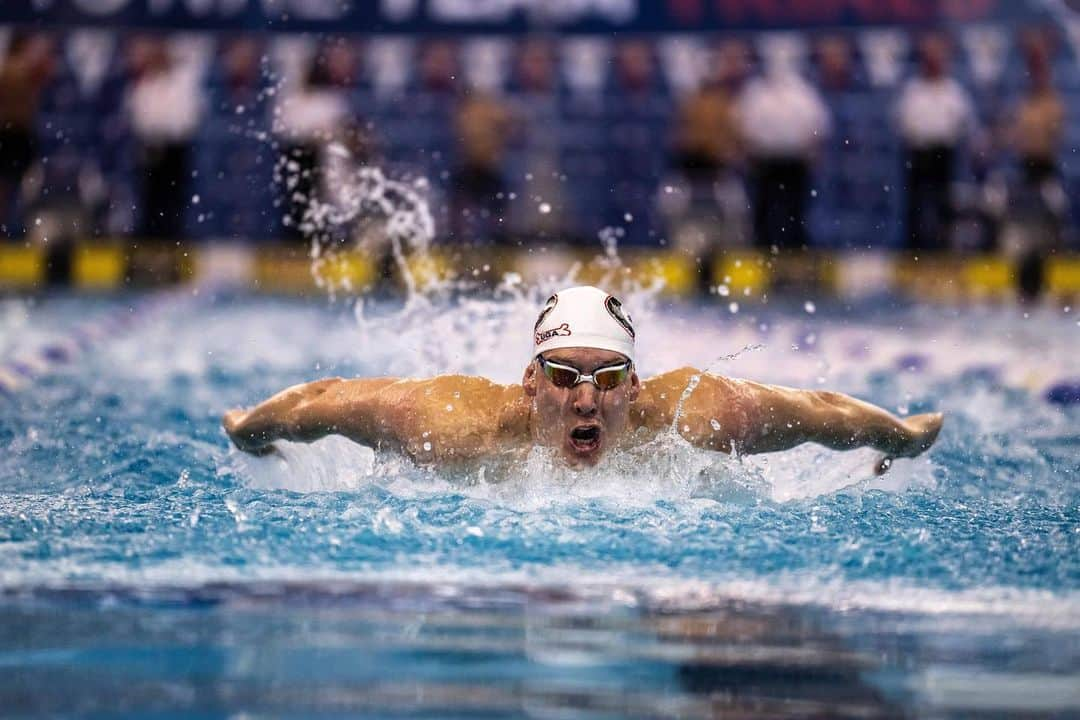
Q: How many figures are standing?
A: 8